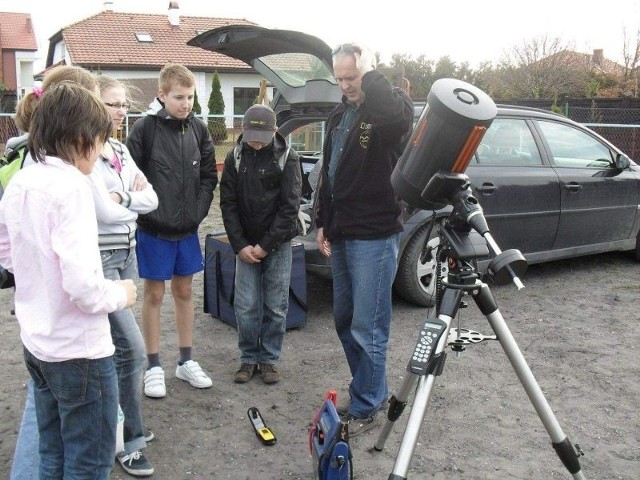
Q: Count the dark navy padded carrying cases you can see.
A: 1